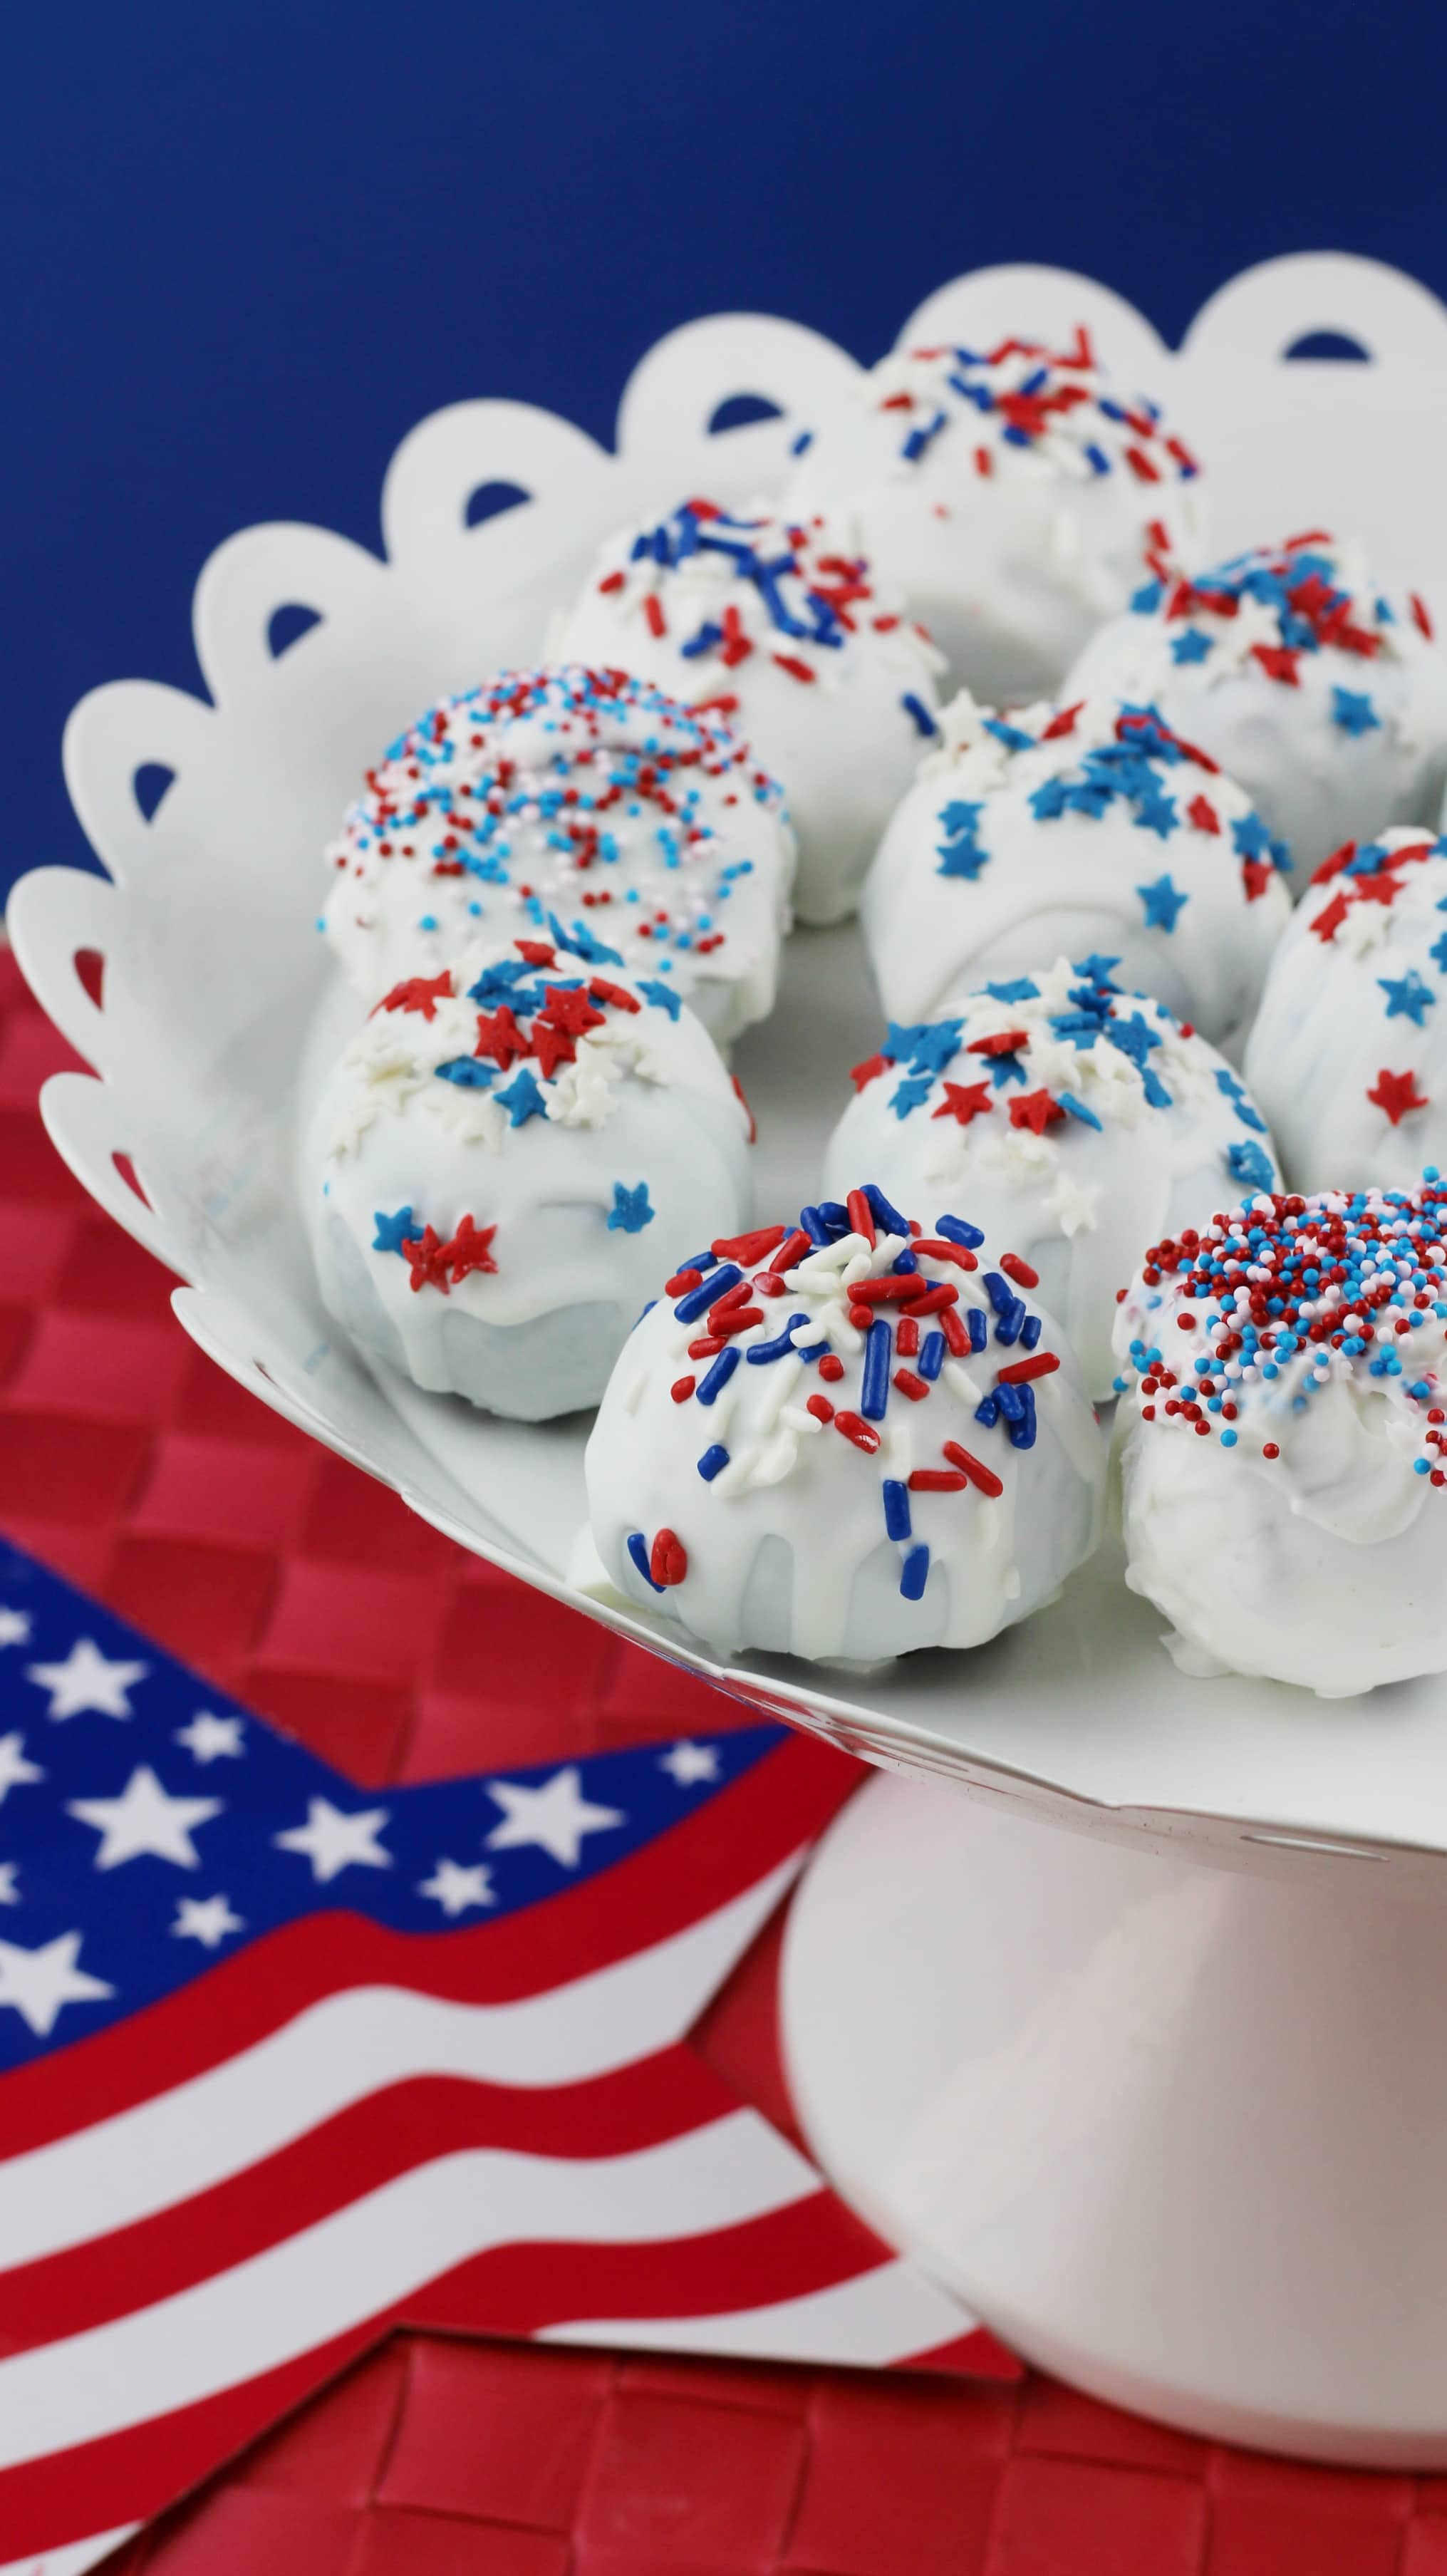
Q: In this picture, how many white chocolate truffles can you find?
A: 10